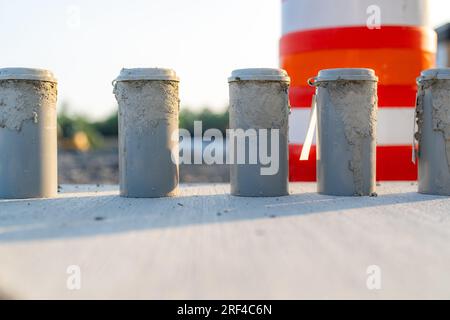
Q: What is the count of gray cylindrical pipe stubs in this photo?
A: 5